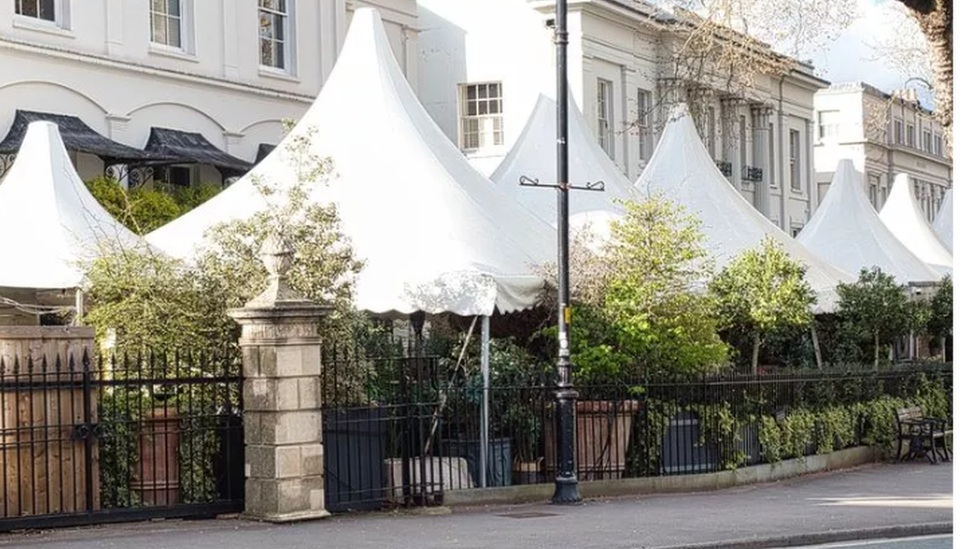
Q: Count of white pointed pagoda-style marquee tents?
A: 7